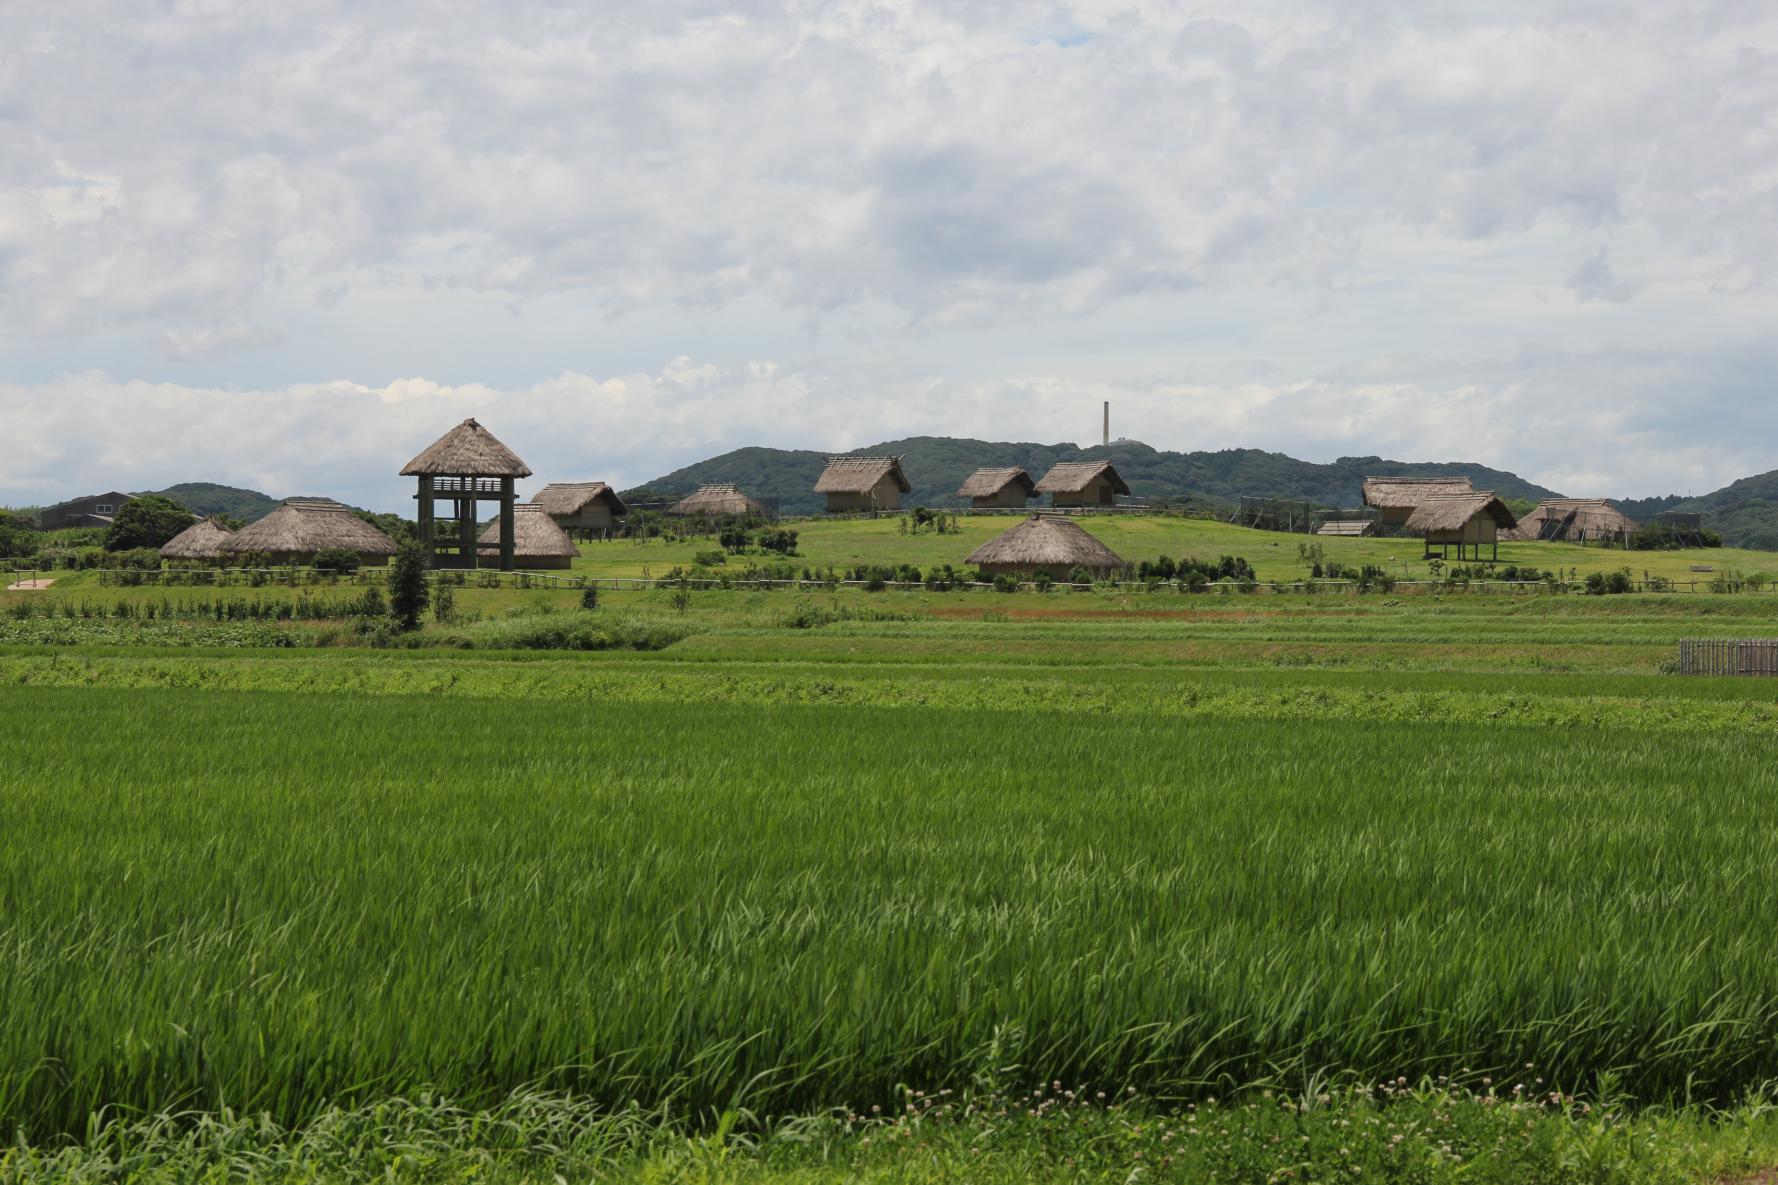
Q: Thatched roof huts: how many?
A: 13